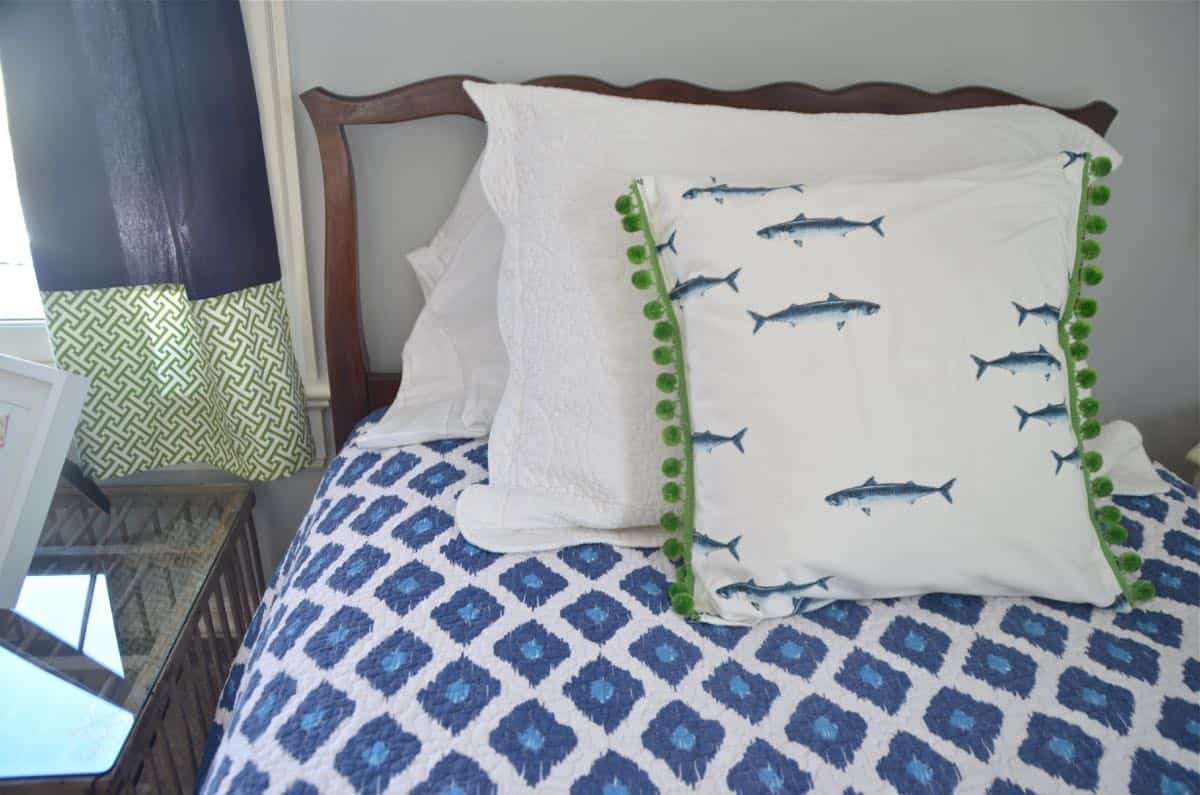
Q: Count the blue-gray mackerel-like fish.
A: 14